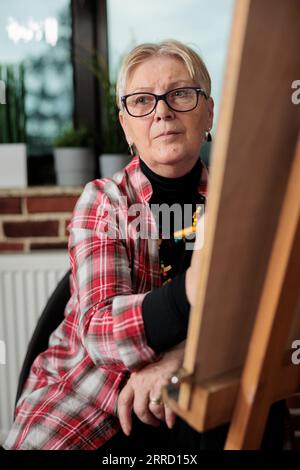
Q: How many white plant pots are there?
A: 3